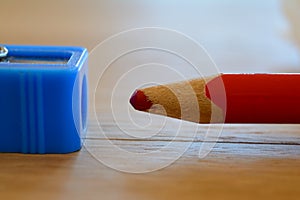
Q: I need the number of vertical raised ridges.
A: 3